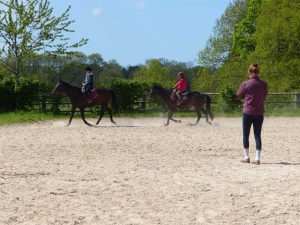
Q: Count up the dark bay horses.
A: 2